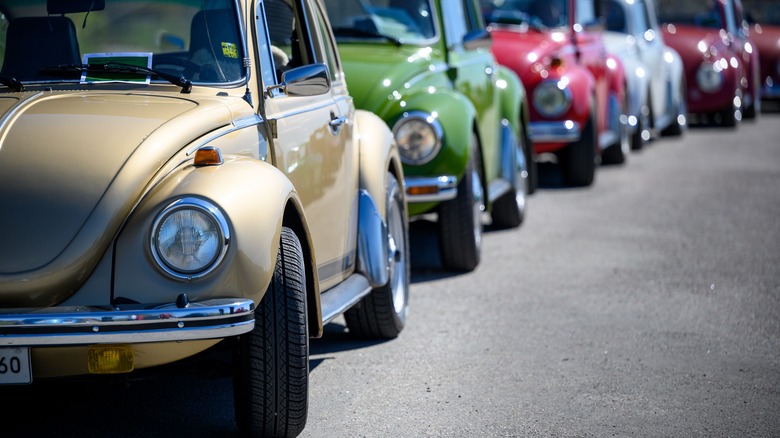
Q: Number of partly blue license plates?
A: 0